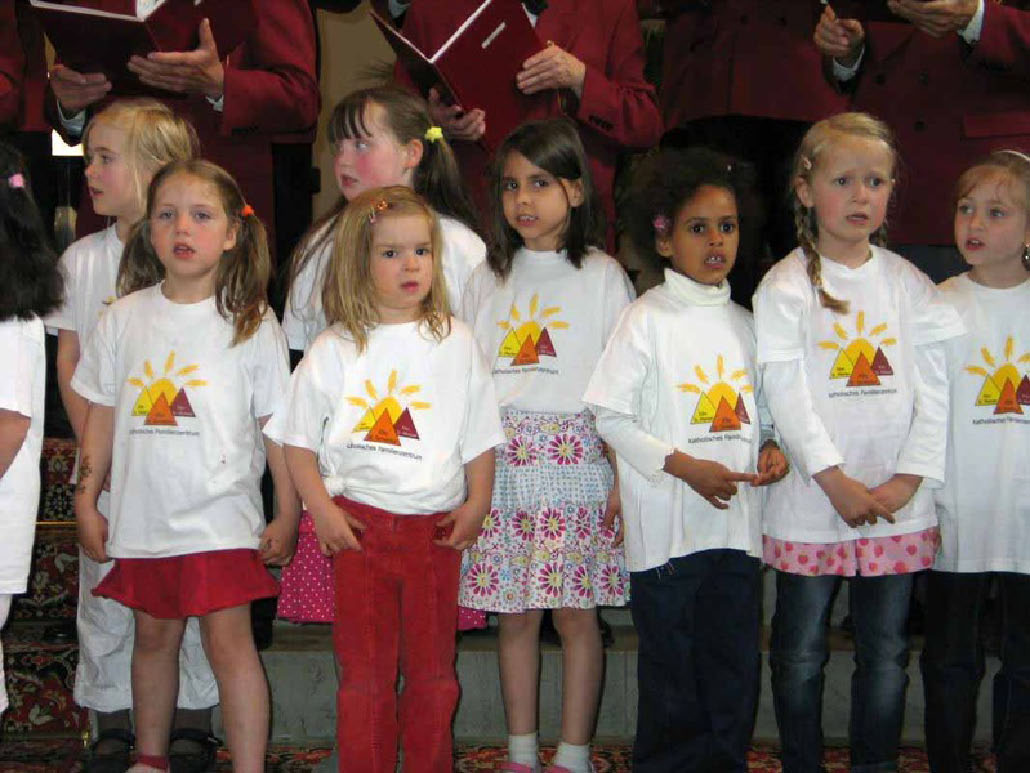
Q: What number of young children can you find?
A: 9